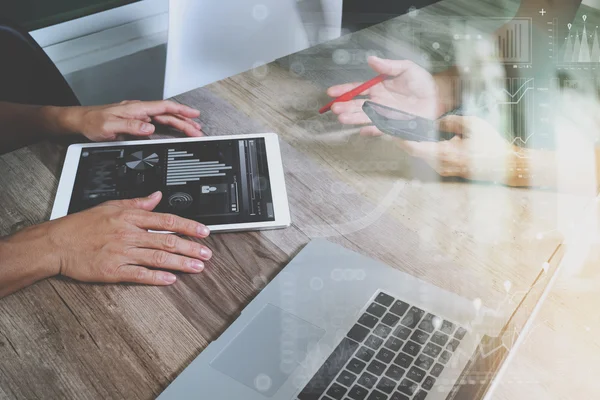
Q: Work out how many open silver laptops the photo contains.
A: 1